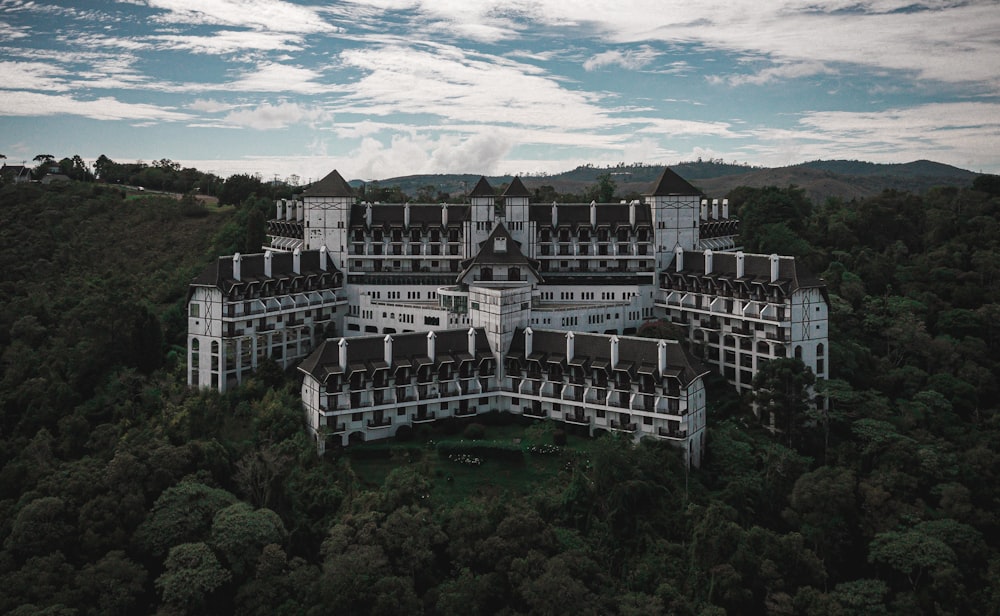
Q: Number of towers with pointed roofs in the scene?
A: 4